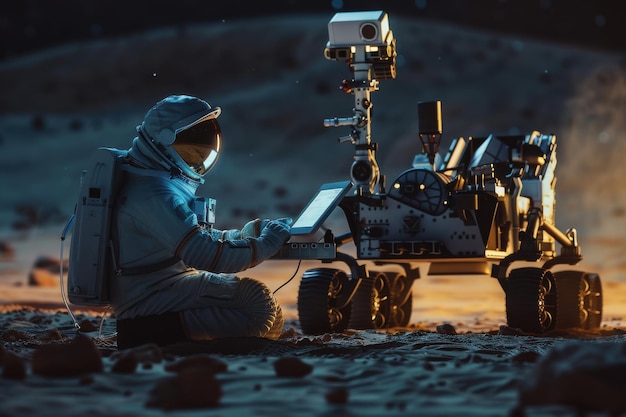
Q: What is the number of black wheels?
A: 5